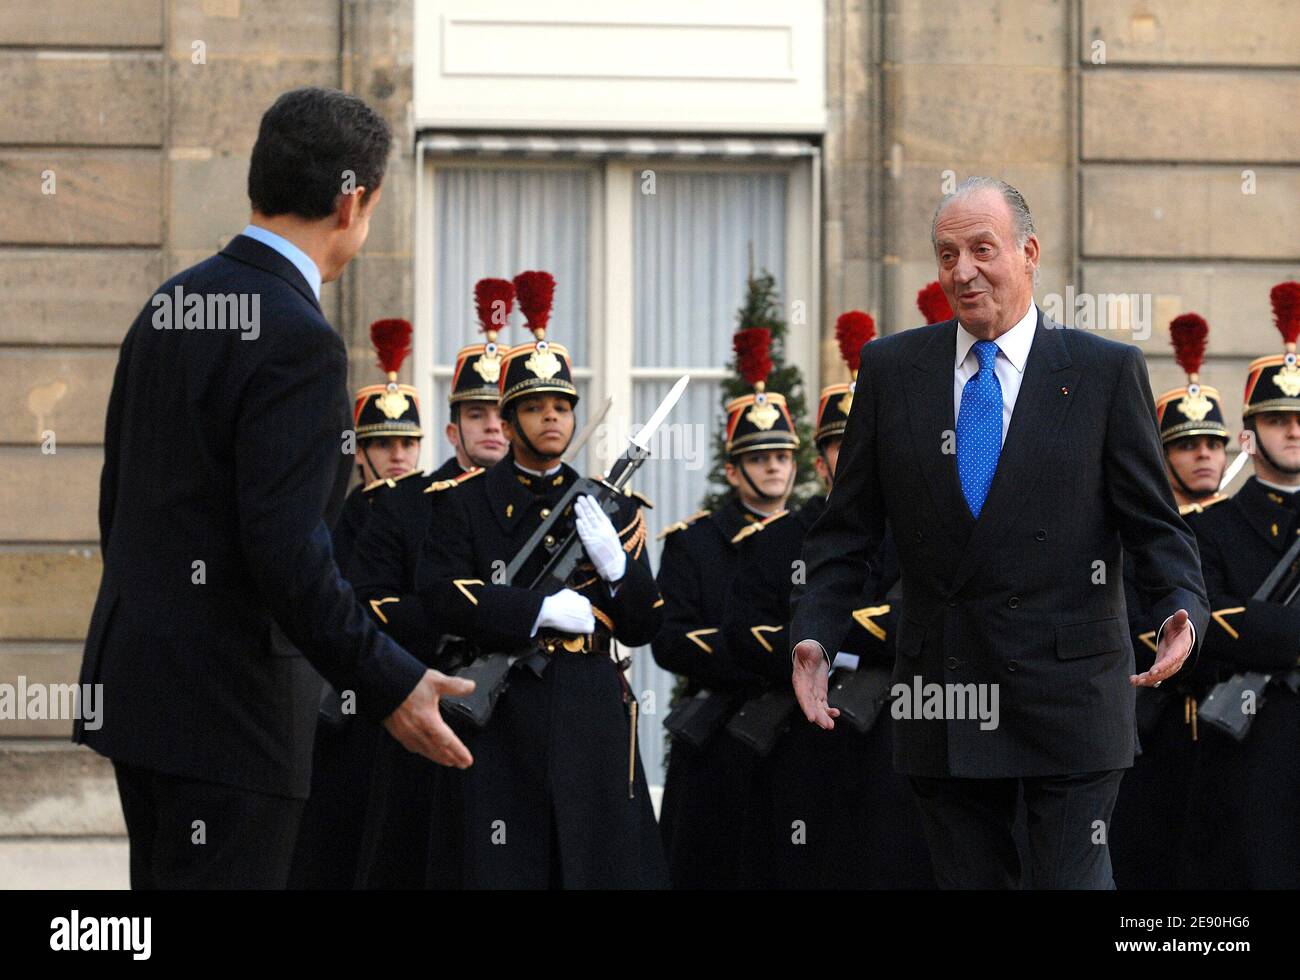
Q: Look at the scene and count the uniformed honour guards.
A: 8